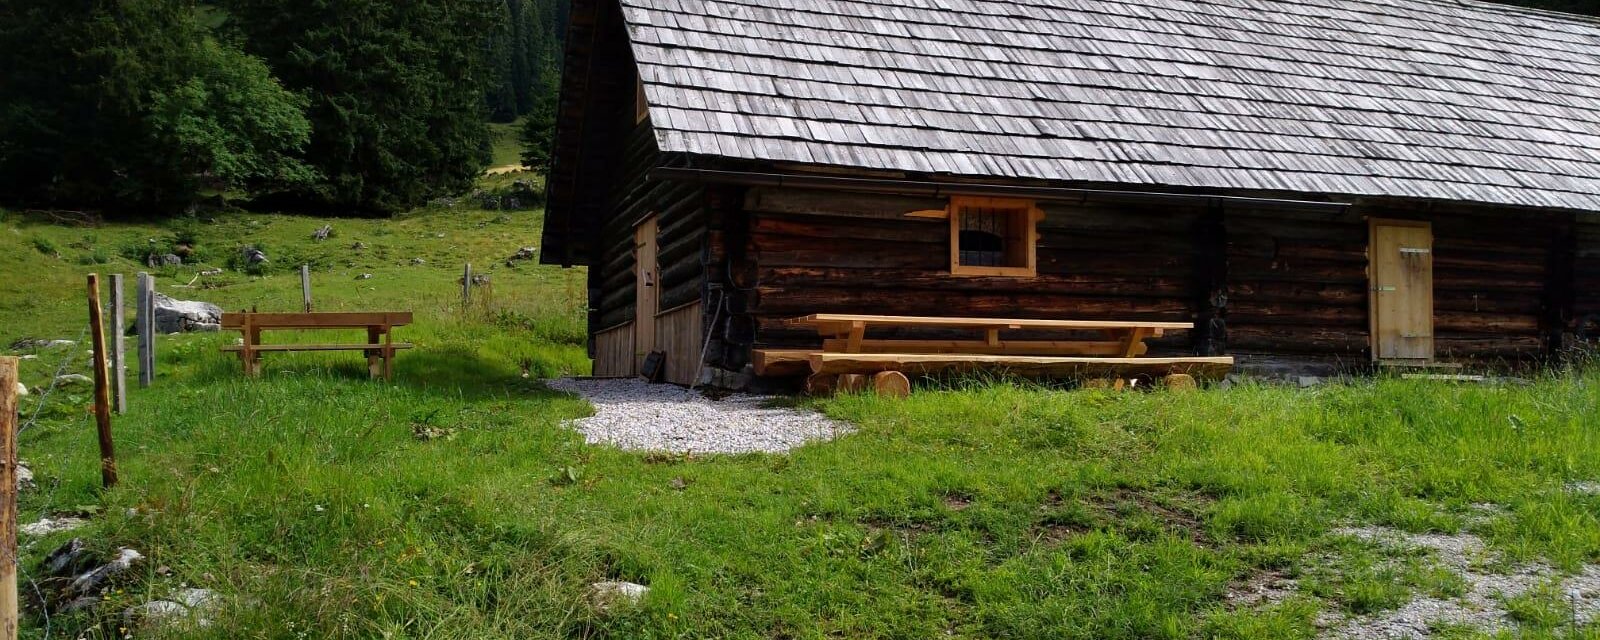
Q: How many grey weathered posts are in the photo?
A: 5